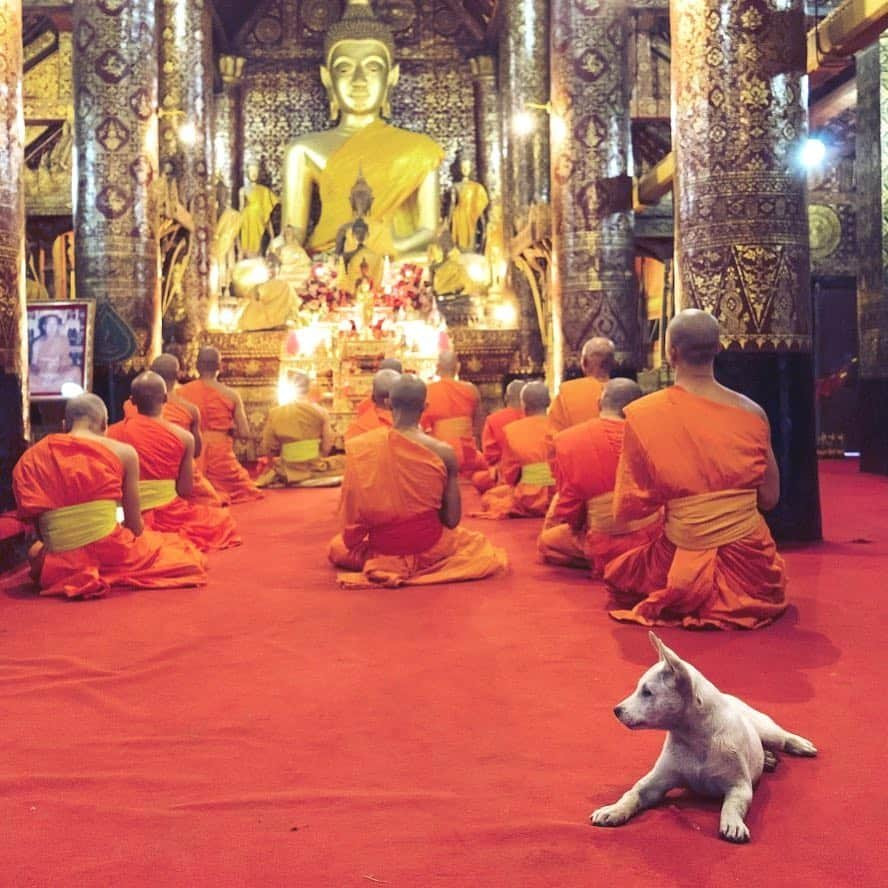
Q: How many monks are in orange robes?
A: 13